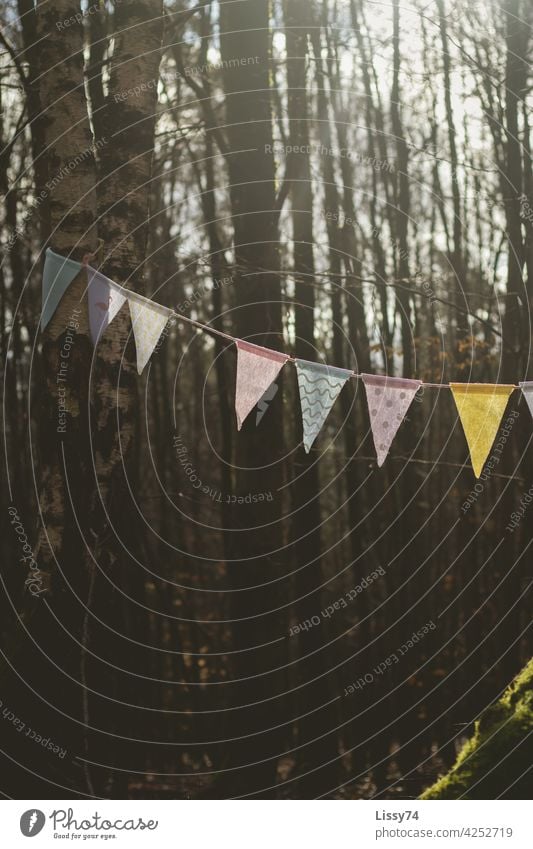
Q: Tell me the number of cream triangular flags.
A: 1